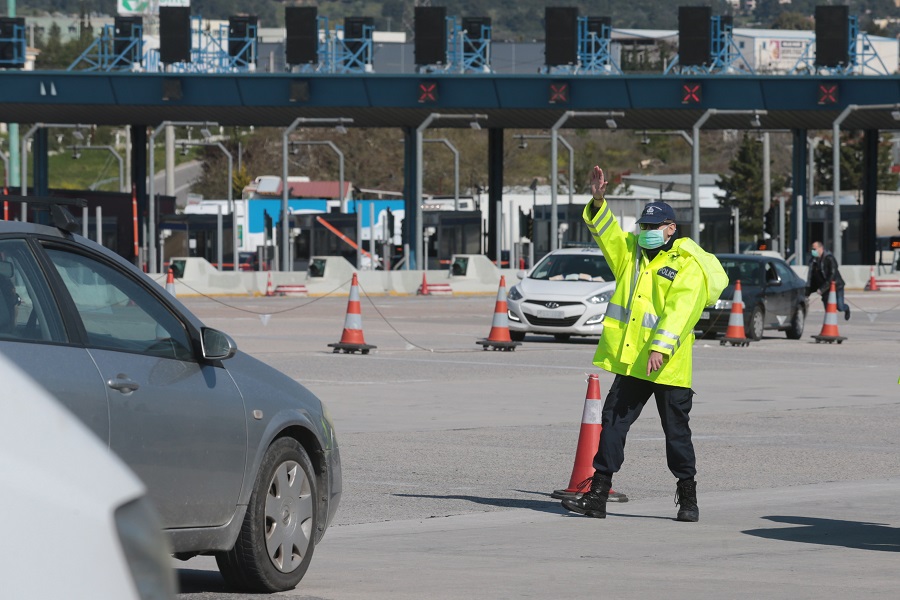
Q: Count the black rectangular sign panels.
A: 13